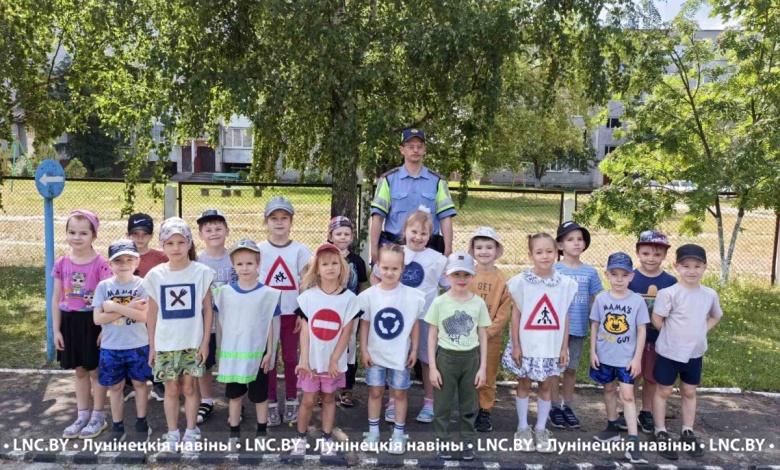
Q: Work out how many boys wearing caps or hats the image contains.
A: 11